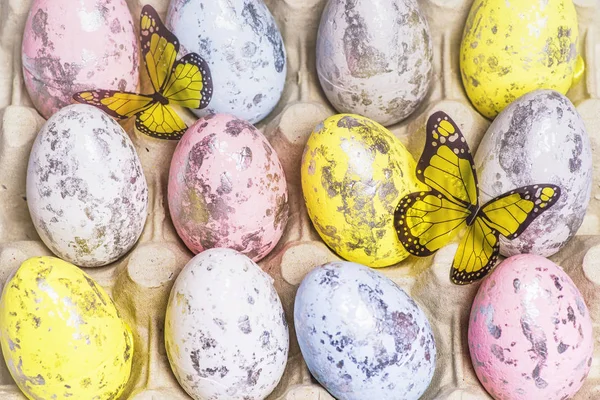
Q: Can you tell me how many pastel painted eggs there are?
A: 12